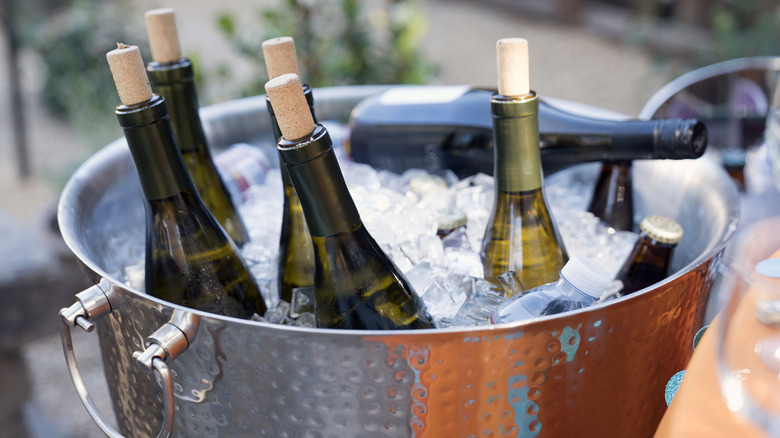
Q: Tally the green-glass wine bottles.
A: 5